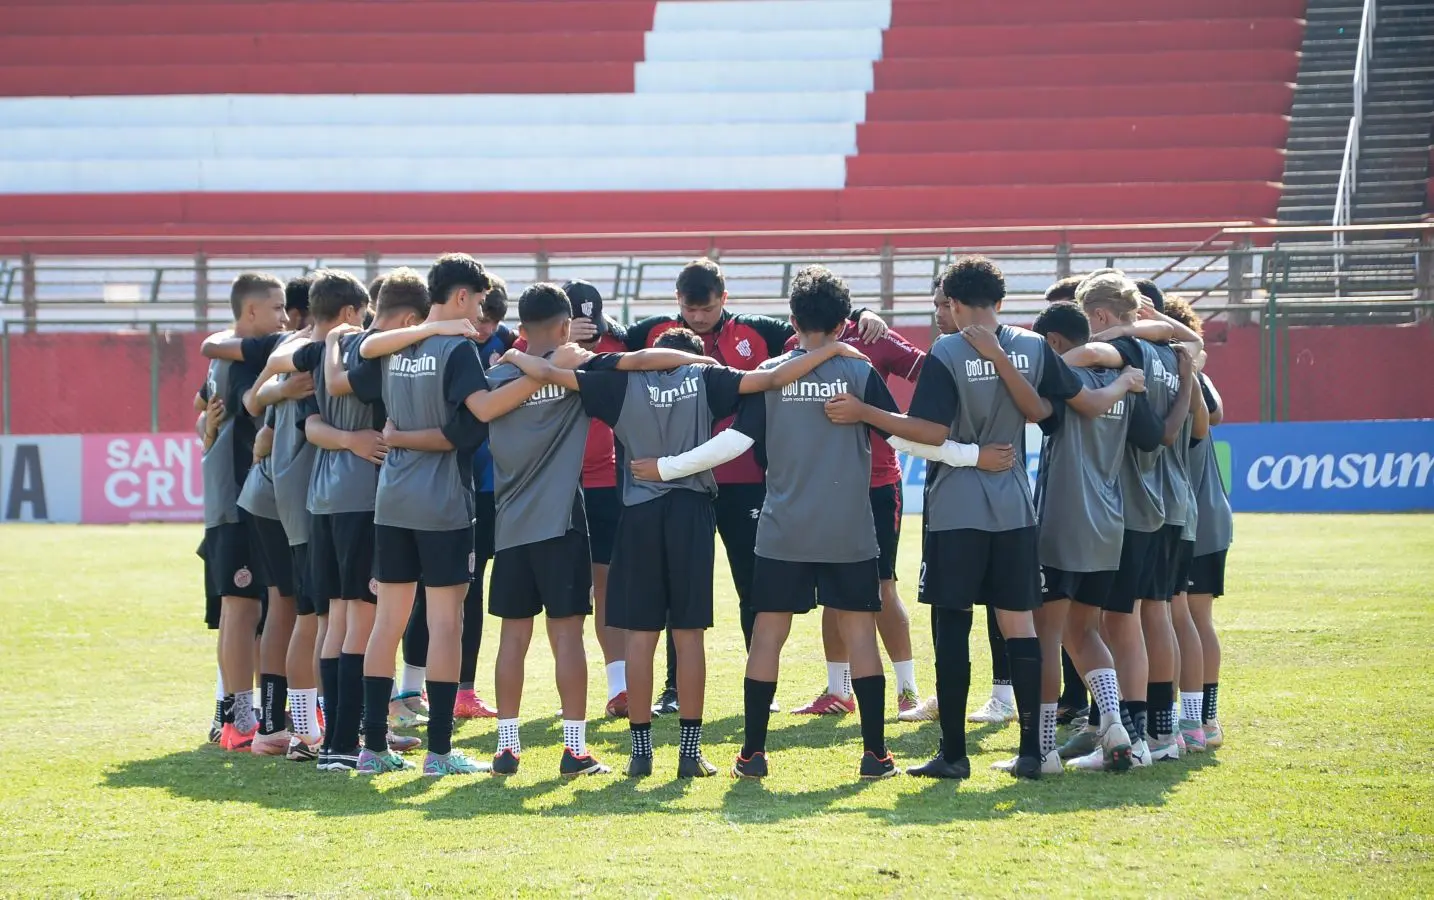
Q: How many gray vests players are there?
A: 14